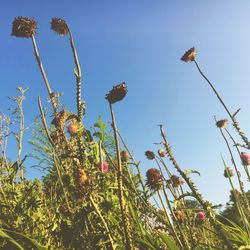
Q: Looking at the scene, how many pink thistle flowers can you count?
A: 4